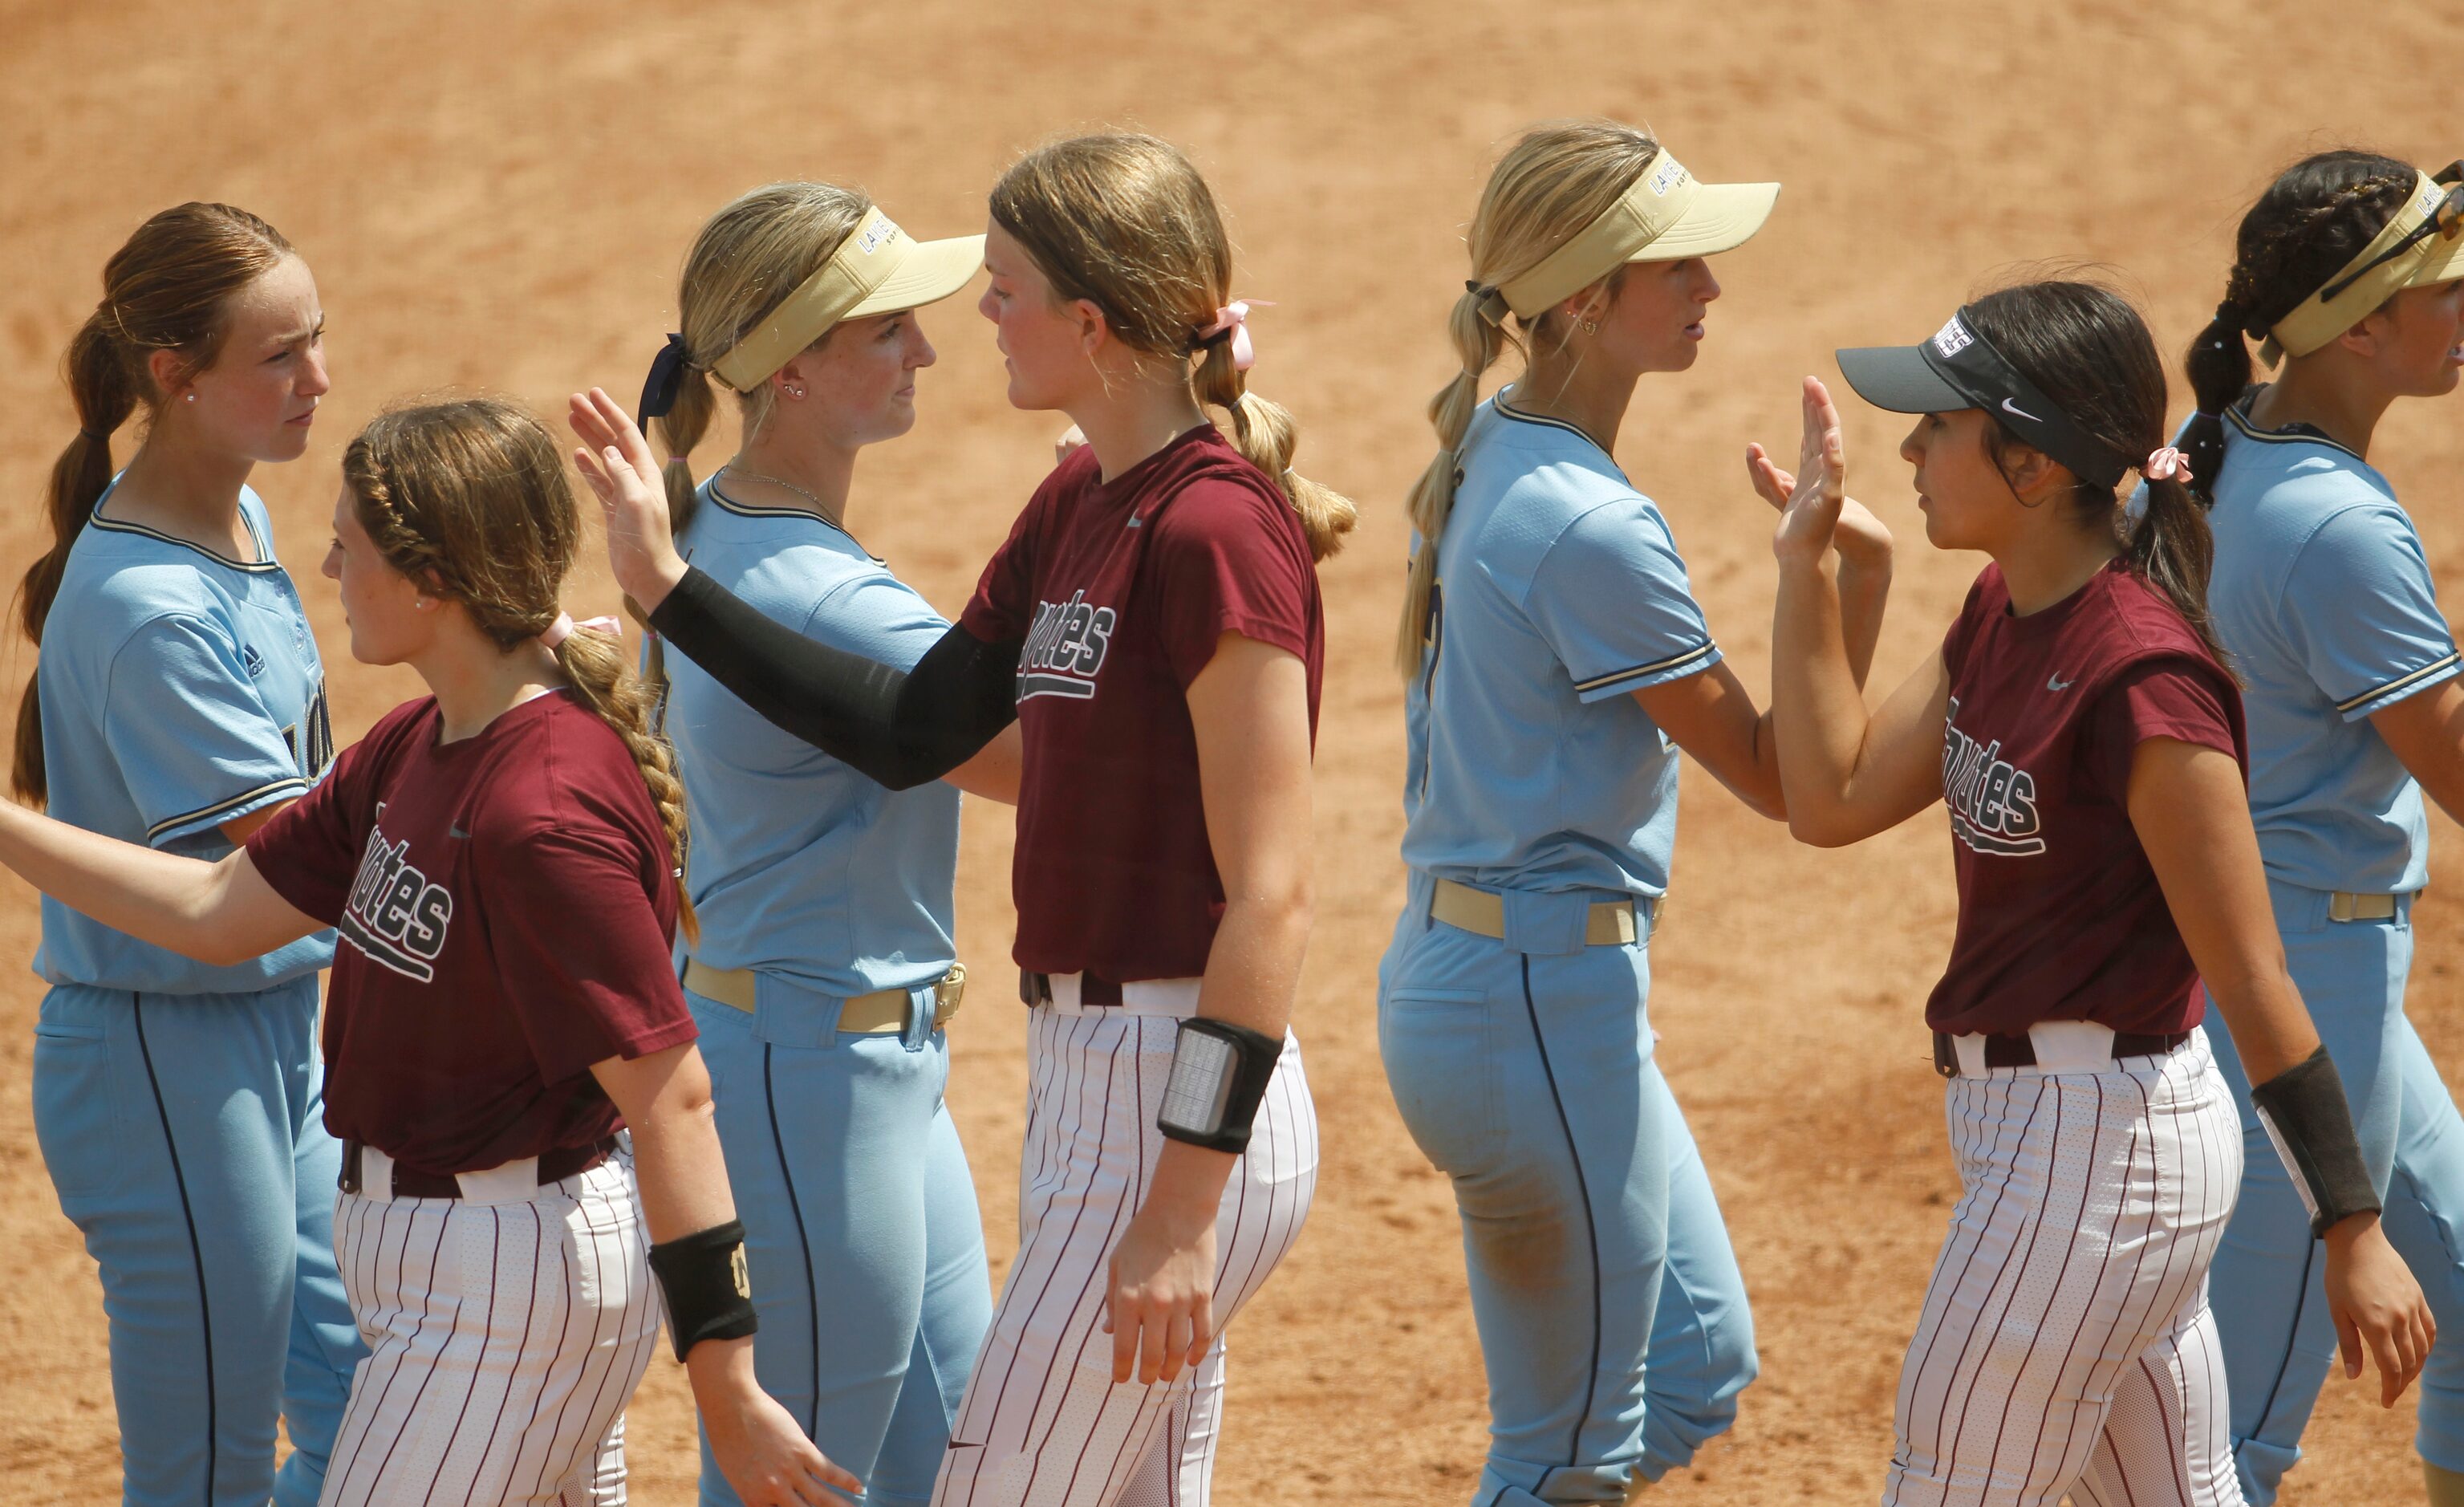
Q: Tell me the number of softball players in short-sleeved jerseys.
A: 7